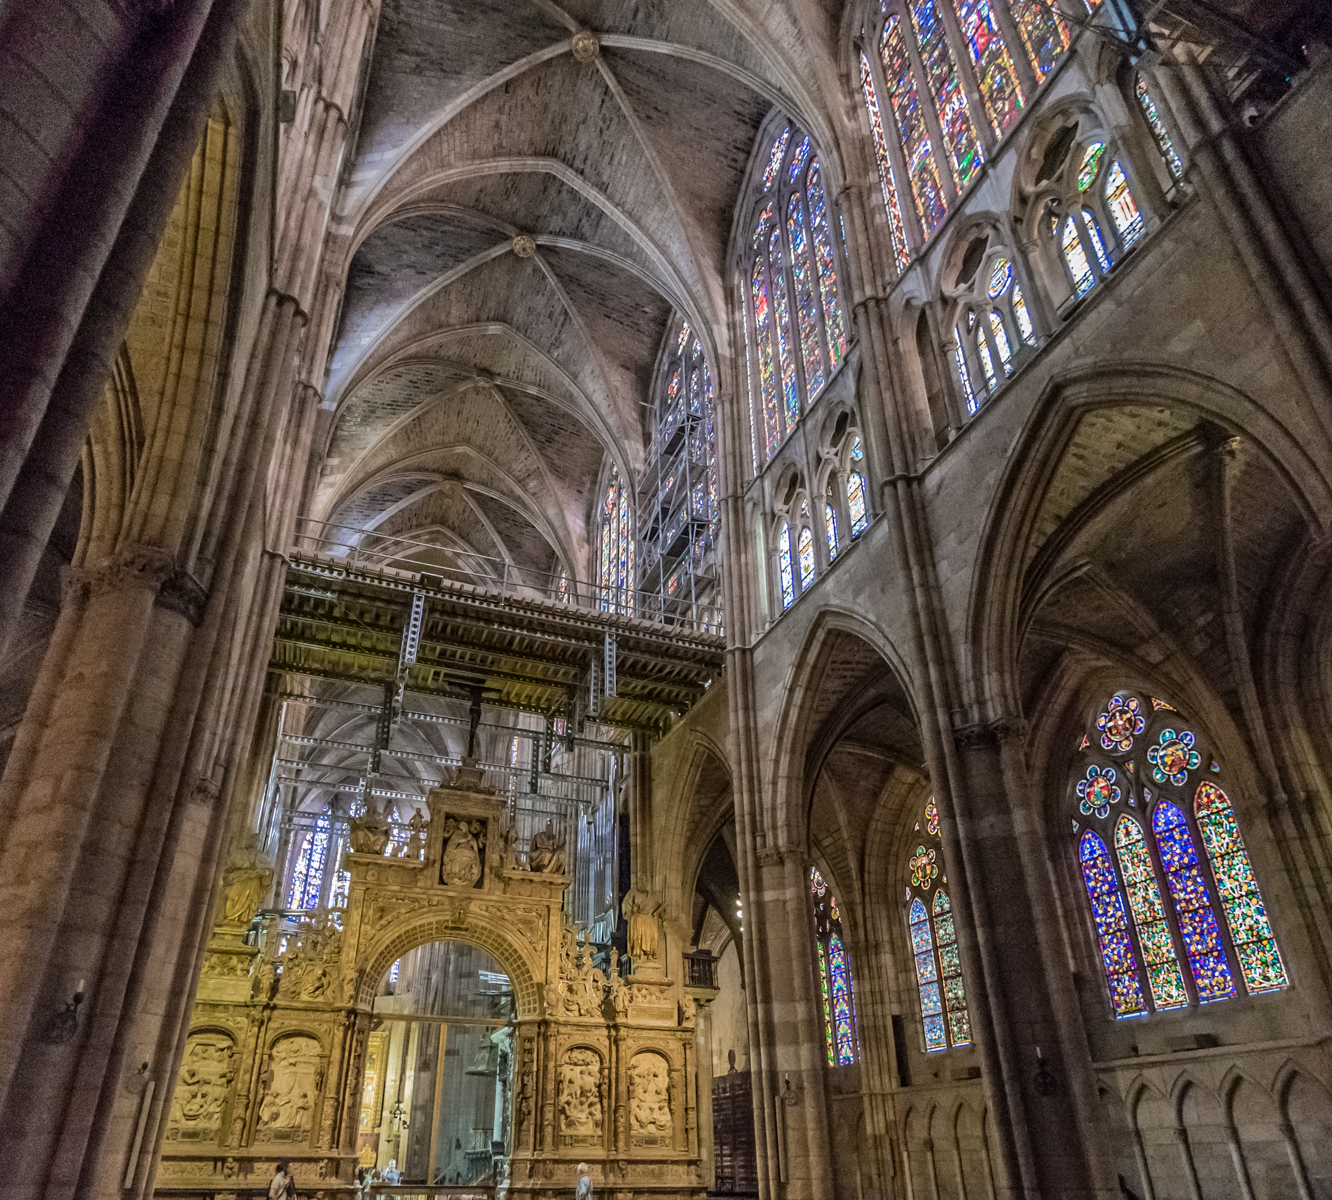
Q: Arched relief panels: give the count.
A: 4